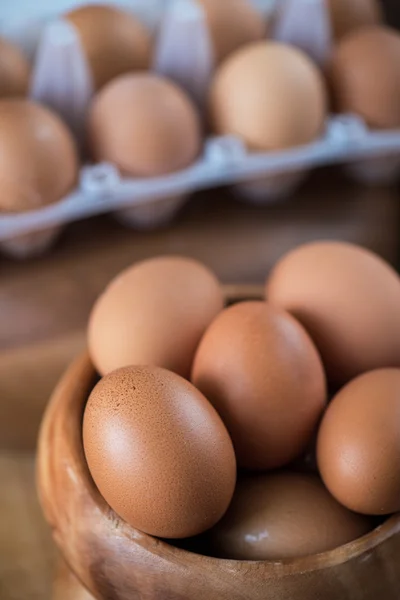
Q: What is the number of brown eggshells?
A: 14